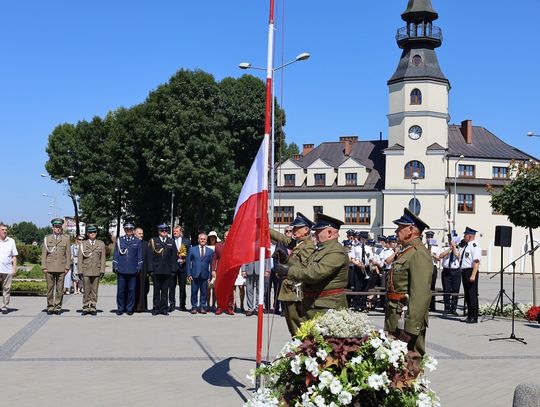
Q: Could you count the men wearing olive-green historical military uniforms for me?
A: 3